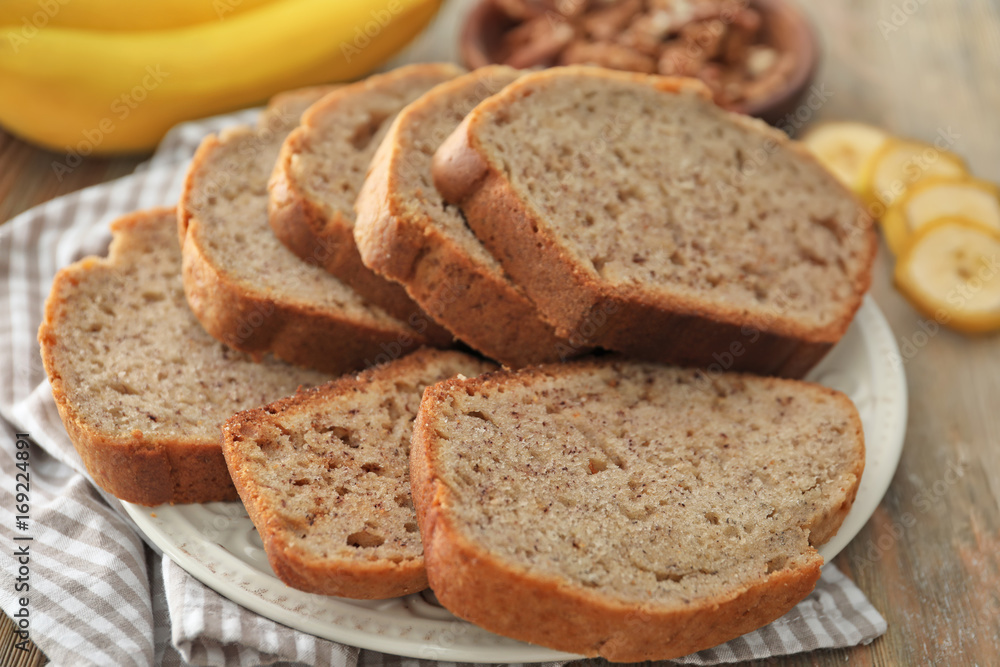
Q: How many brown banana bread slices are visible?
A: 7